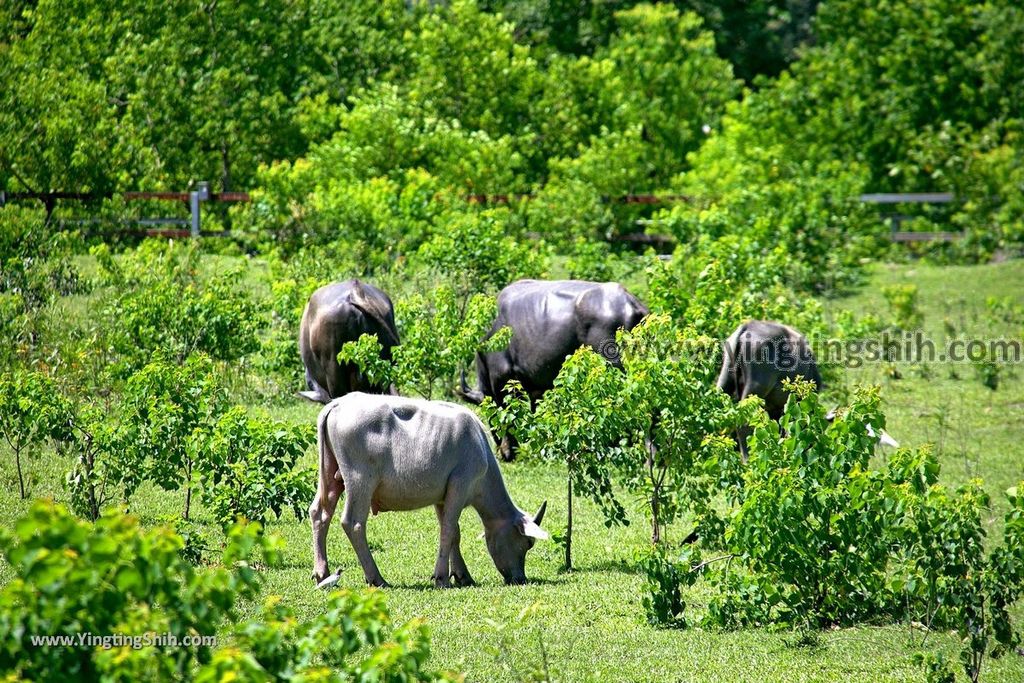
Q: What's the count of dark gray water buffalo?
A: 3